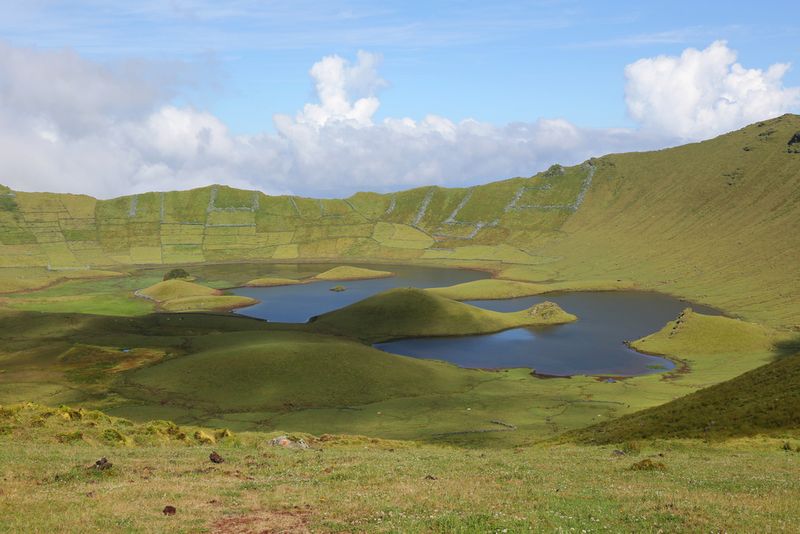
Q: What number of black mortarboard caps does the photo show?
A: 0